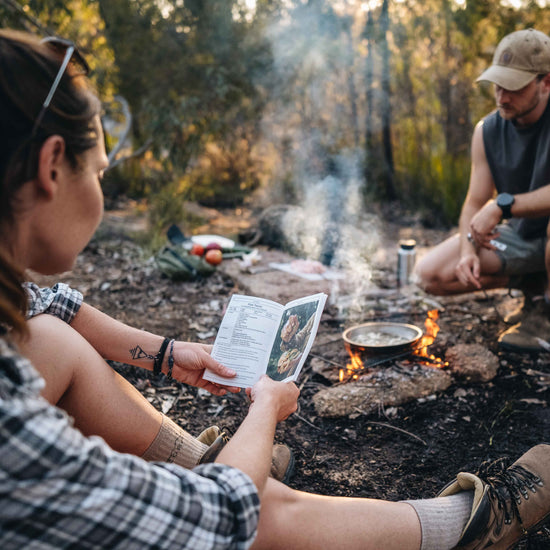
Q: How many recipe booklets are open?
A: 1